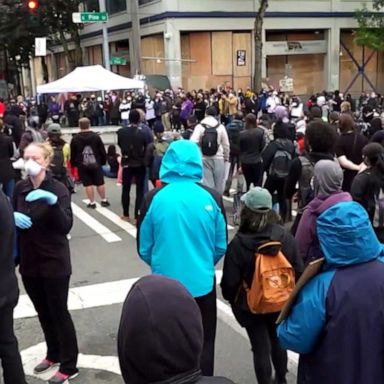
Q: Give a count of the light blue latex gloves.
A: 2